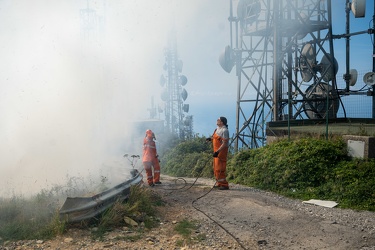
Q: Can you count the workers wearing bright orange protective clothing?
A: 2